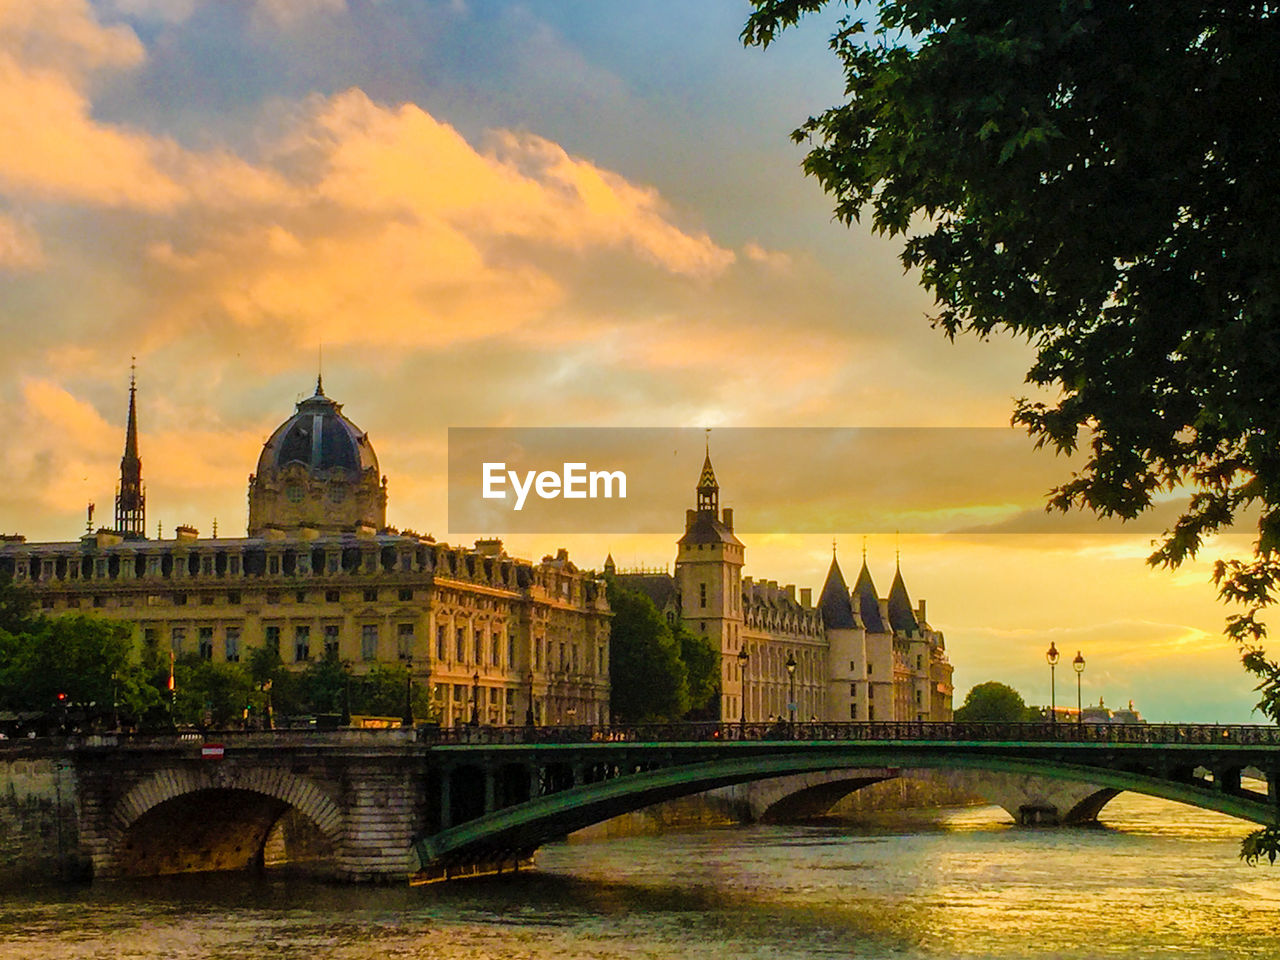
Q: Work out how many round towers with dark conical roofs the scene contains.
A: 3